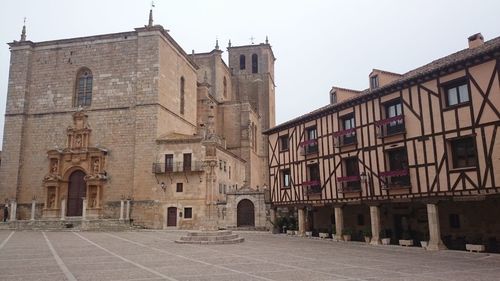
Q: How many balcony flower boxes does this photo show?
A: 6